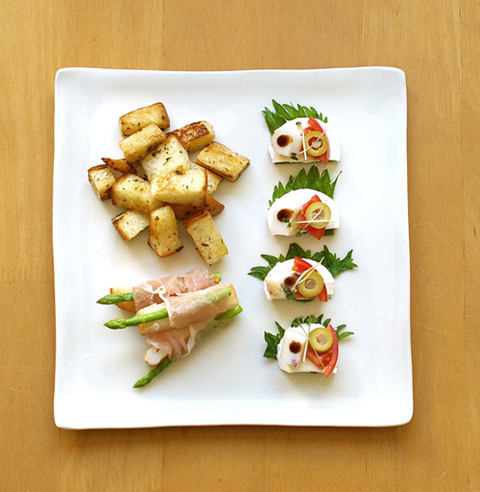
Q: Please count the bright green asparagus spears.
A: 3